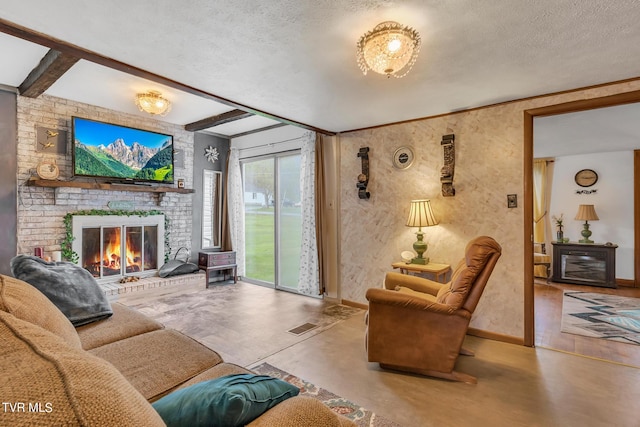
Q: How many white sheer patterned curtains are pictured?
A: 2